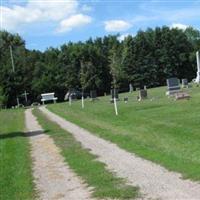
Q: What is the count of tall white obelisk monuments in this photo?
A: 1